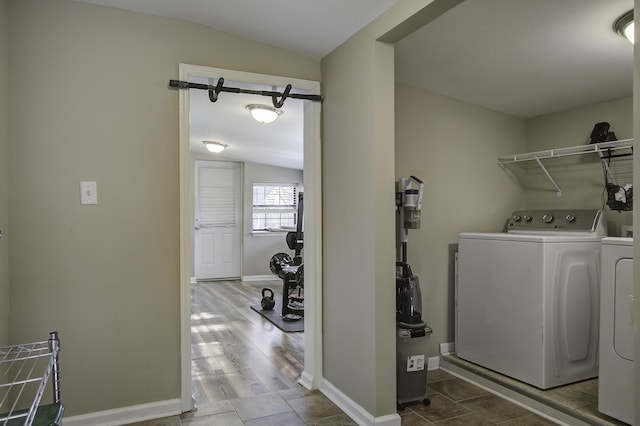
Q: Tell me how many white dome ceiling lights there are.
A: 3